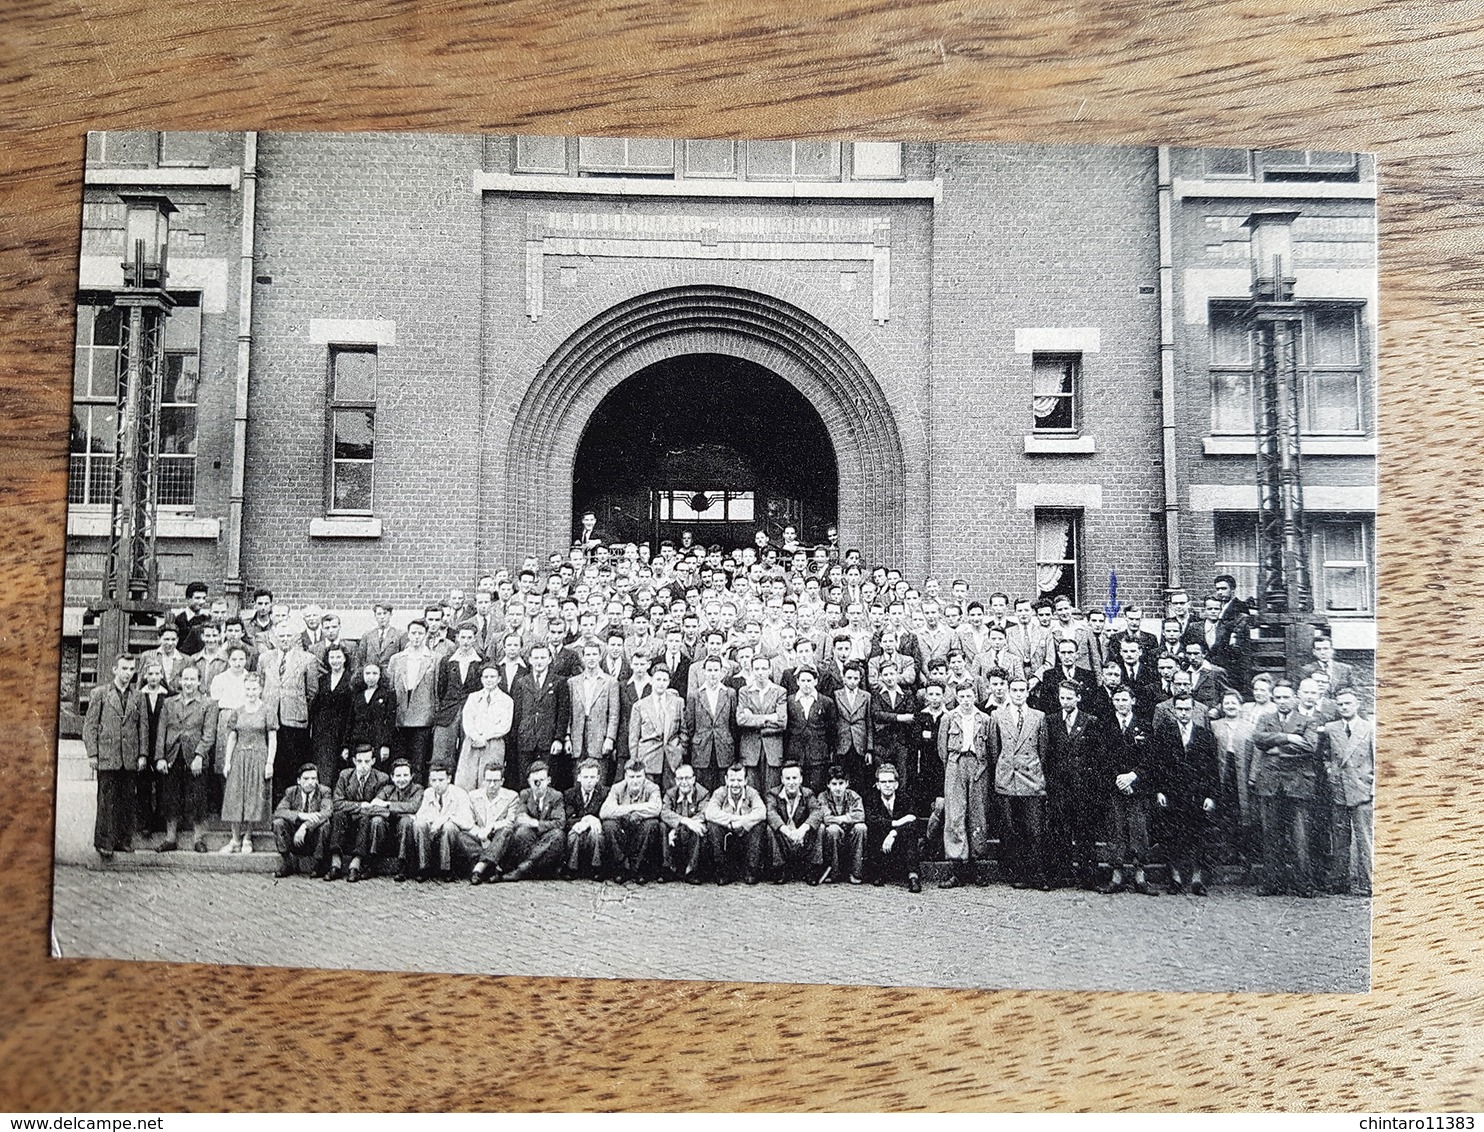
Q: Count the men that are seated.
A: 13